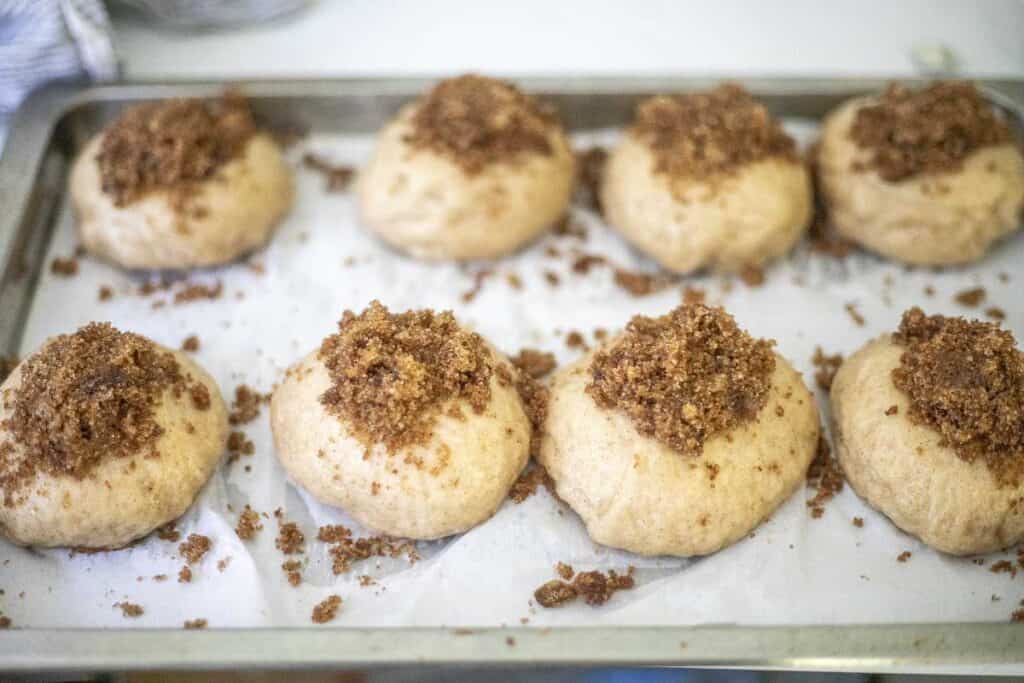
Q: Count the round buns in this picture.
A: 8